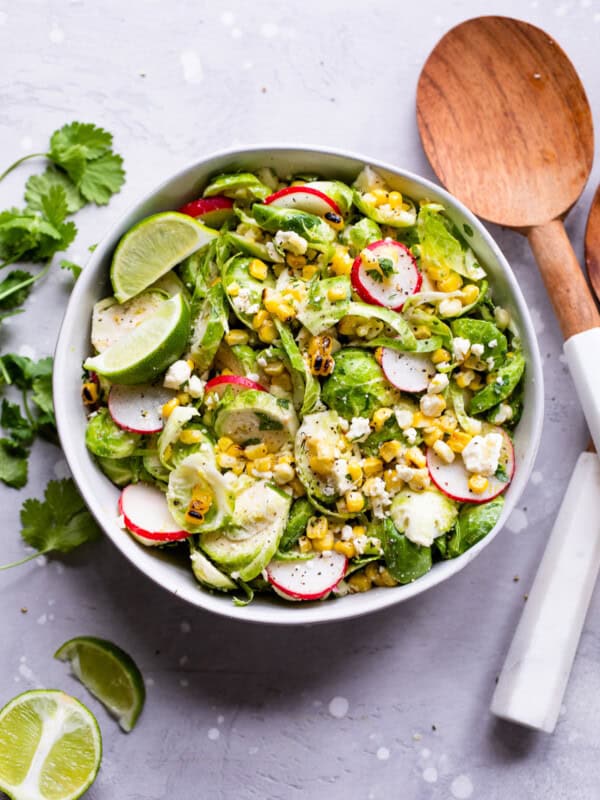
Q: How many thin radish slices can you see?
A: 9